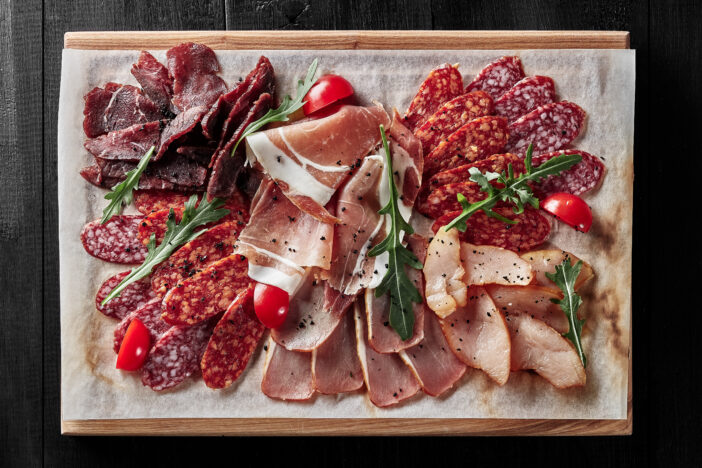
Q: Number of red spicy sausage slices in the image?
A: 11